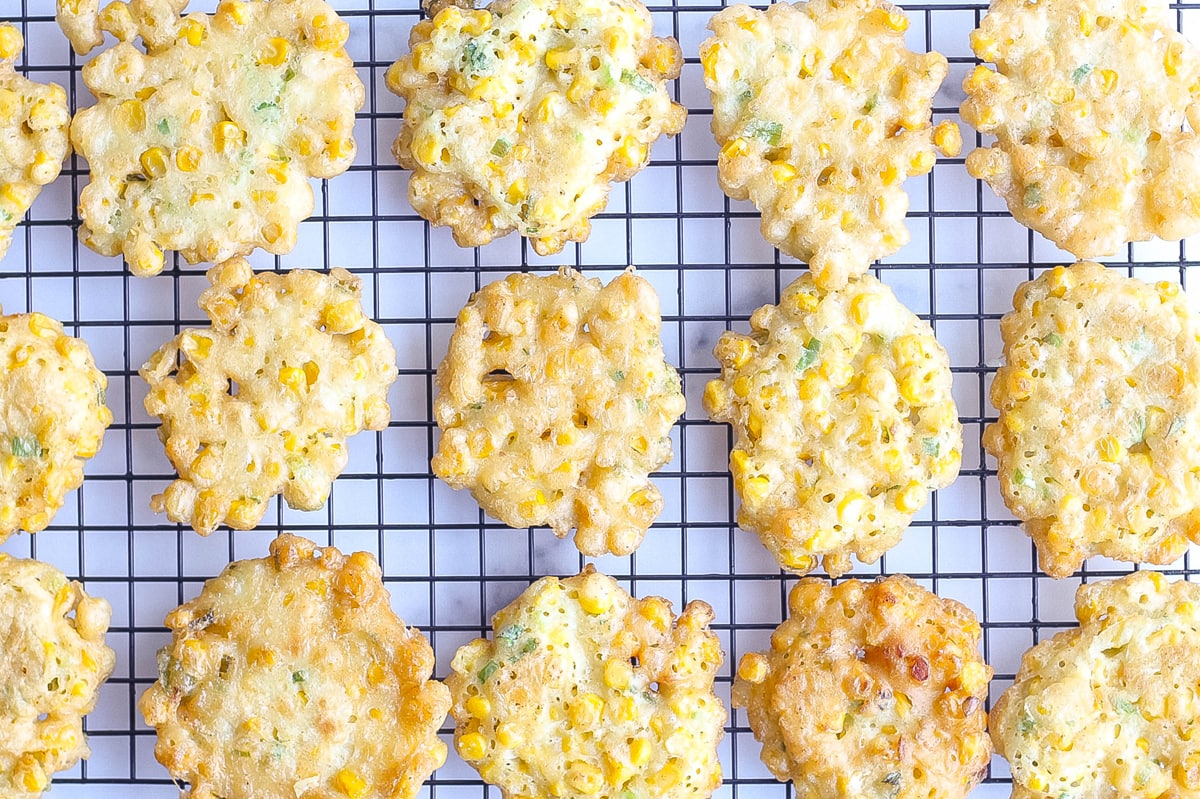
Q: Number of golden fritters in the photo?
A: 15